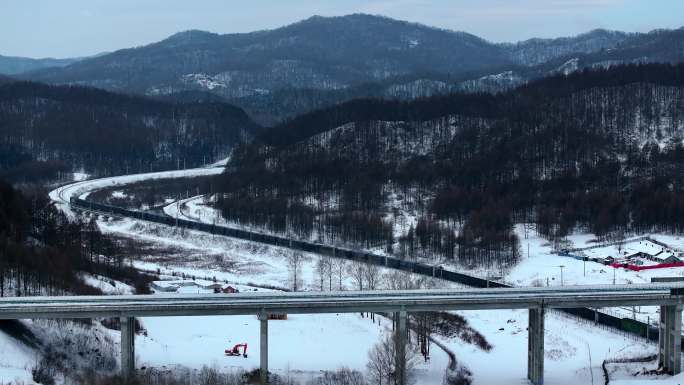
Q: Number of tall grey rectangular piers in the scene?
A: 5